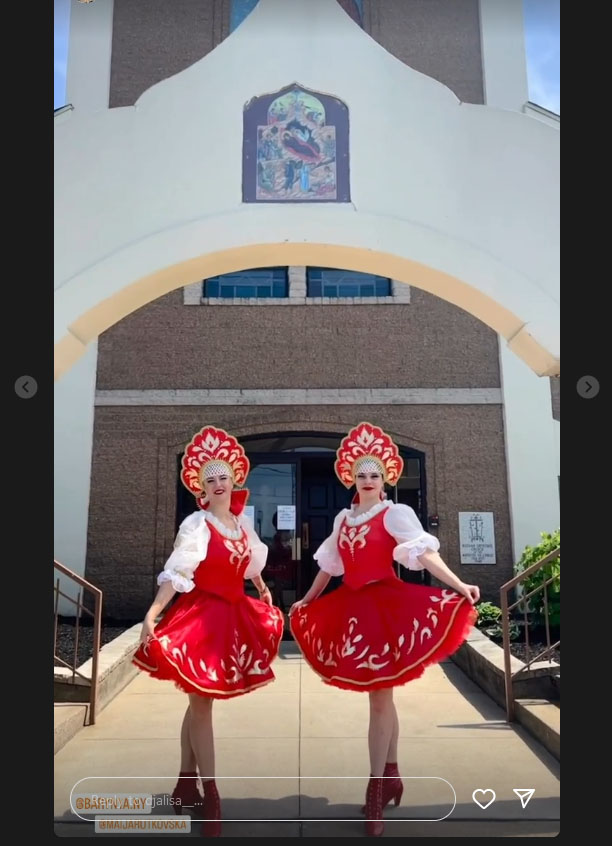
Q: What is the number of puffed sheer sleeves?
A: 4